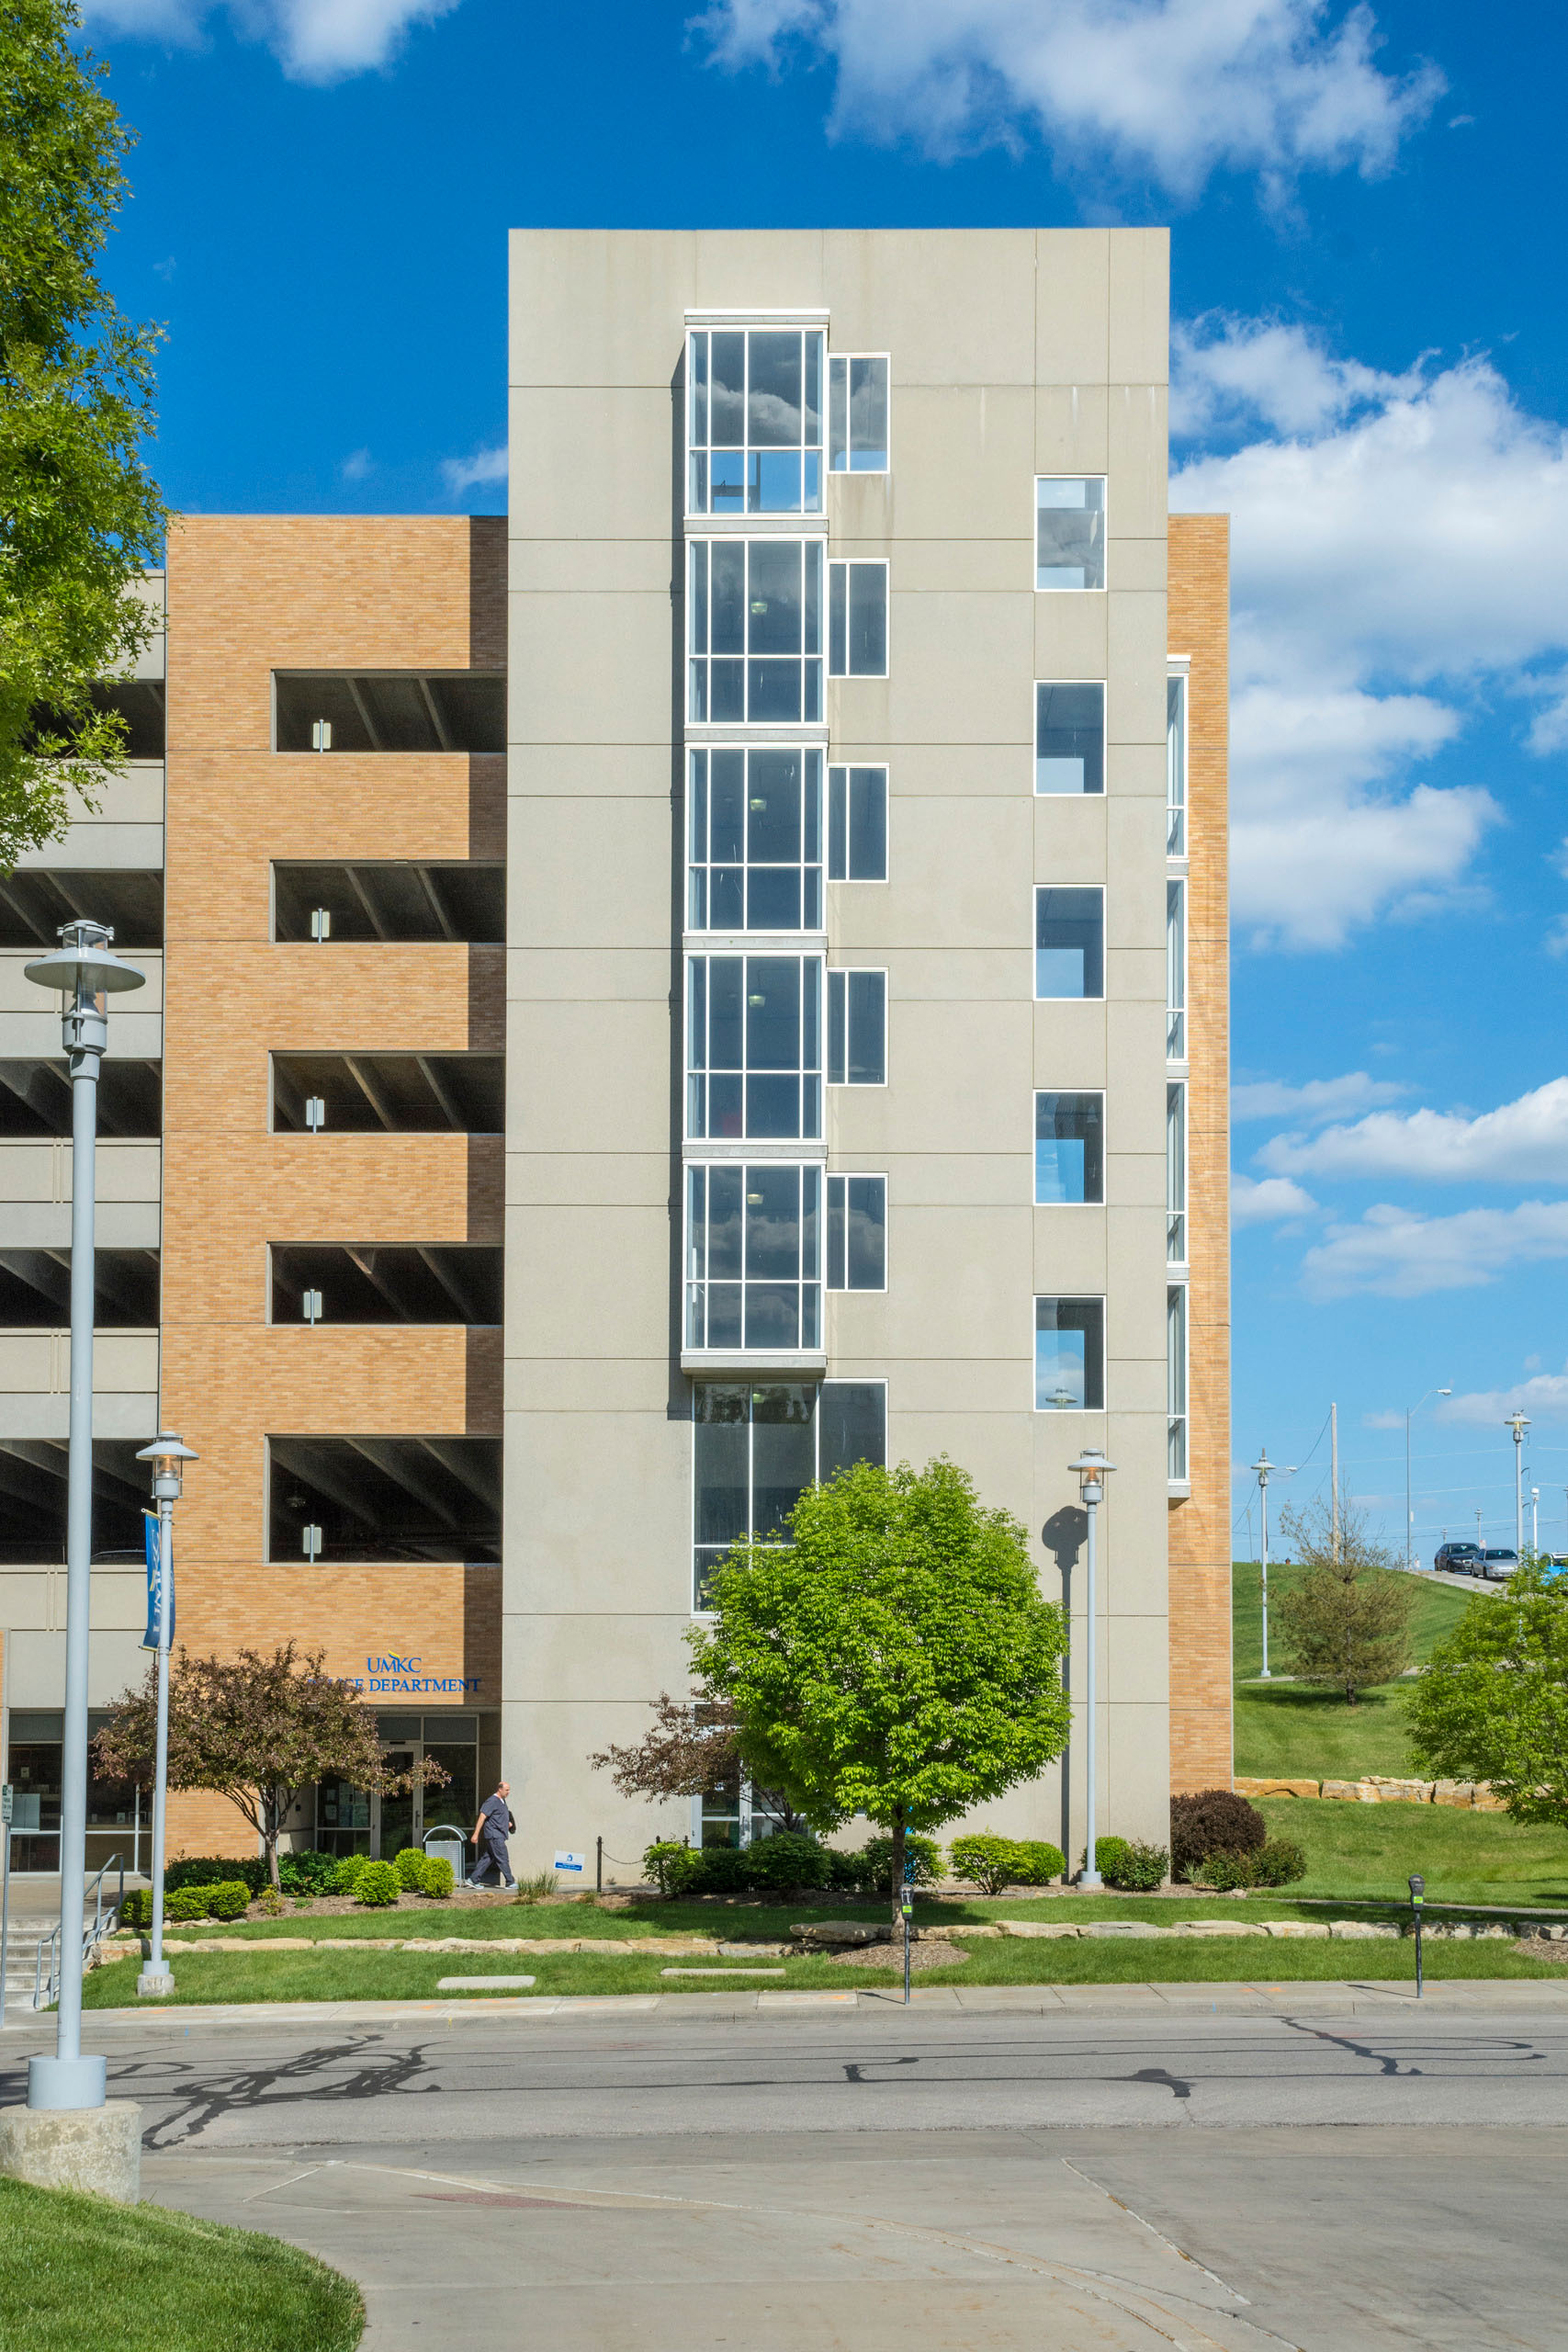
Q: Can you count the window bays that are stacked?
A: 5